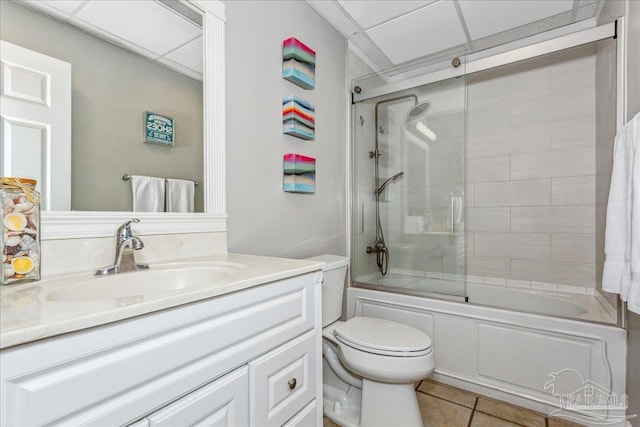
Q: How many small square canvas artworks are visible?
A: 3